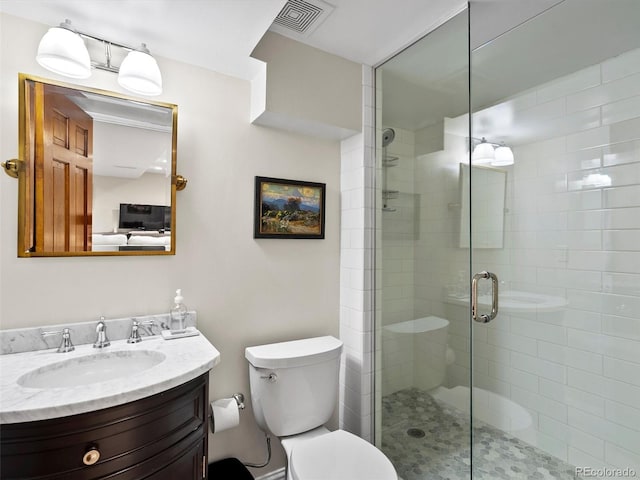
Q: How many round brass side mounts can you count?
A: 2